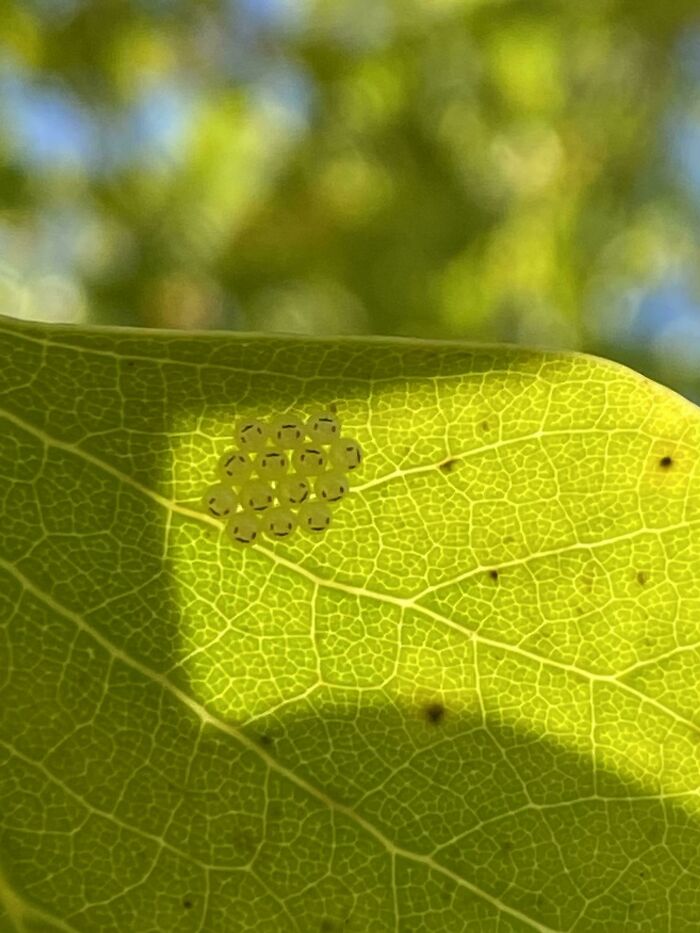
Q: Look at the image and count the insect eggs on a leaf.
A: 14